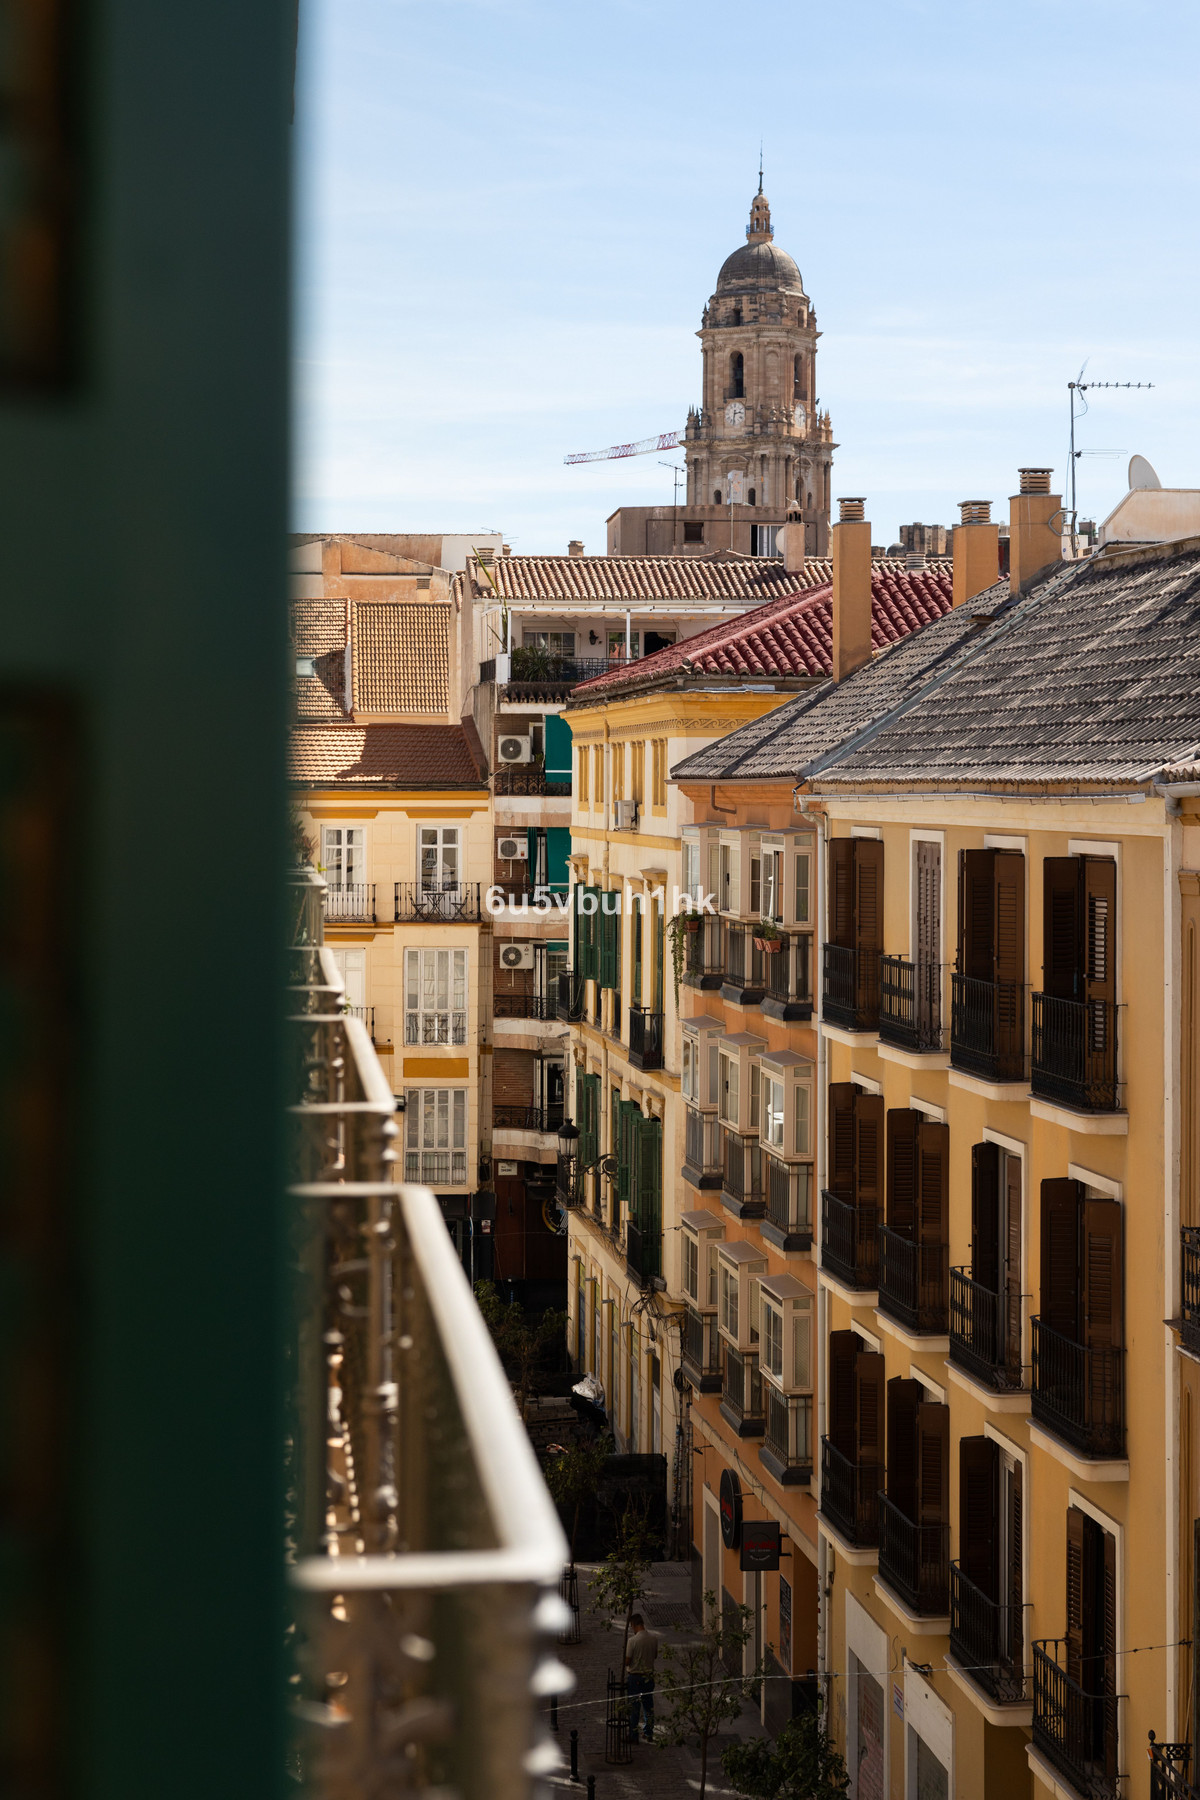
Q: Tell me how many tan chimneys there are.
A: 3